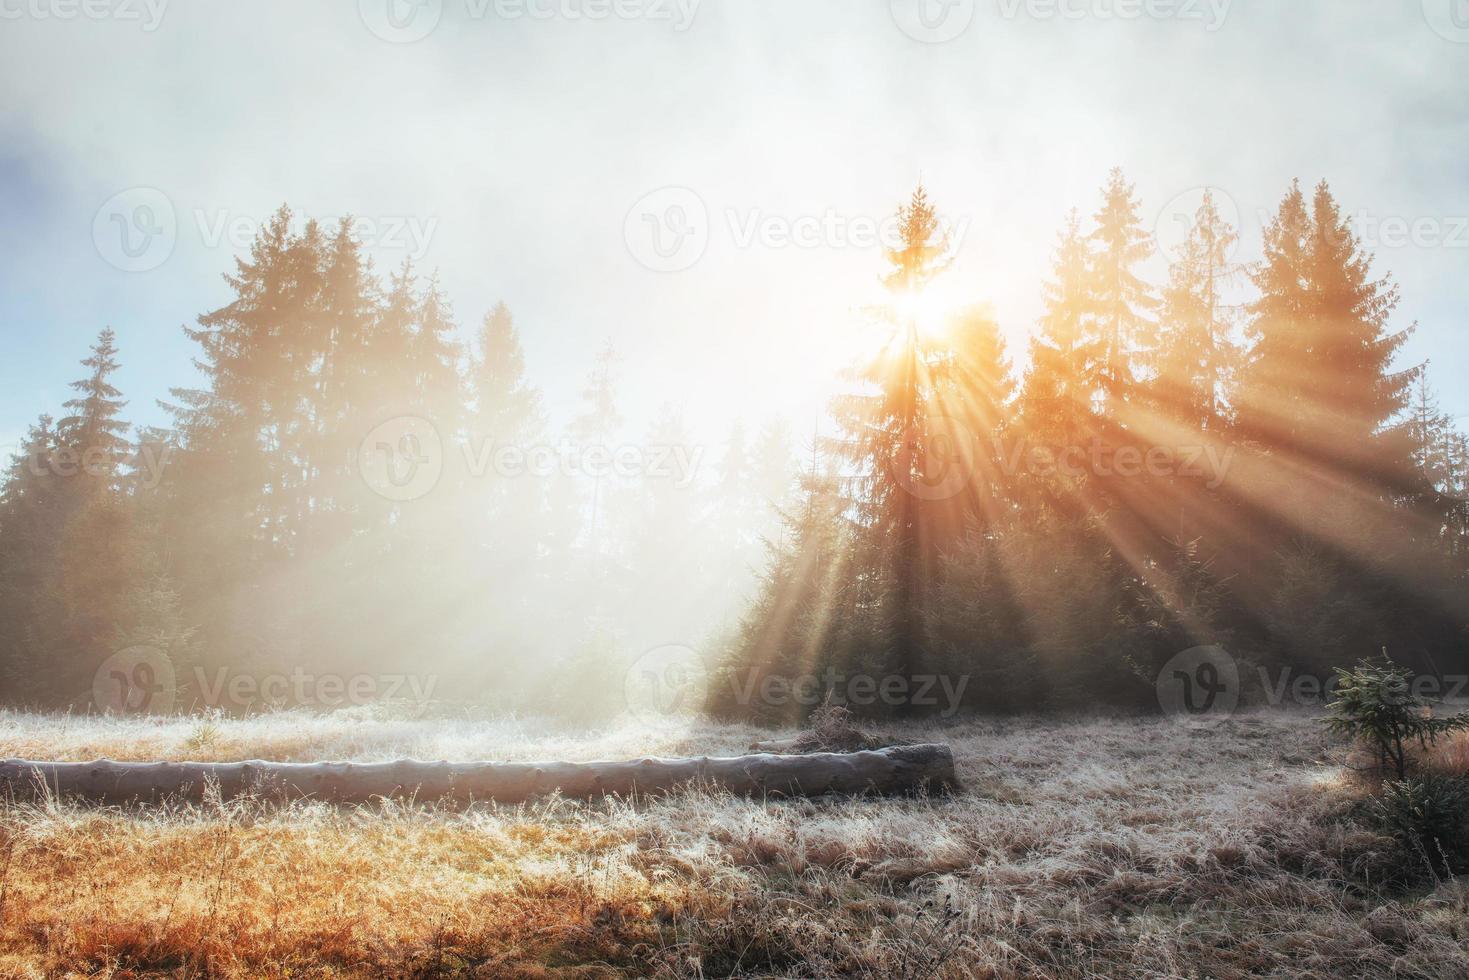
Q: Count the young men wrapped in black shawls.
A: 0